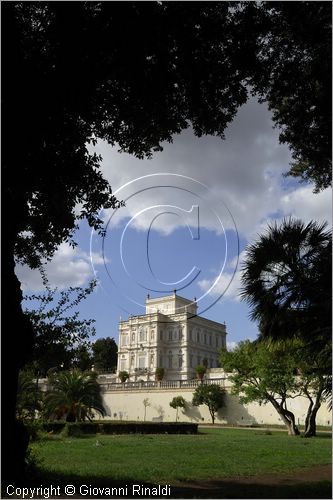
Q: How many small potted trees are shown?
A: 3